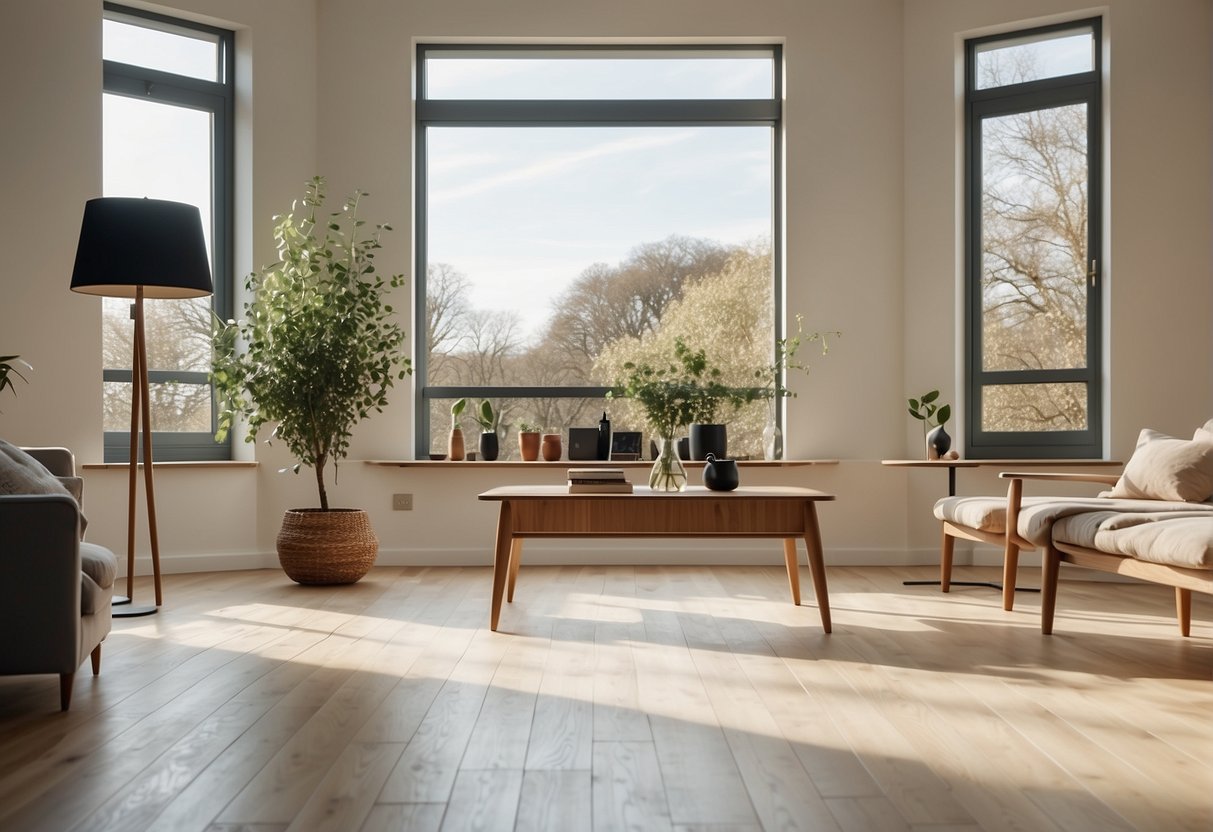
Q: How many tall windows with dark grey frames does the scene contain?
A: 3